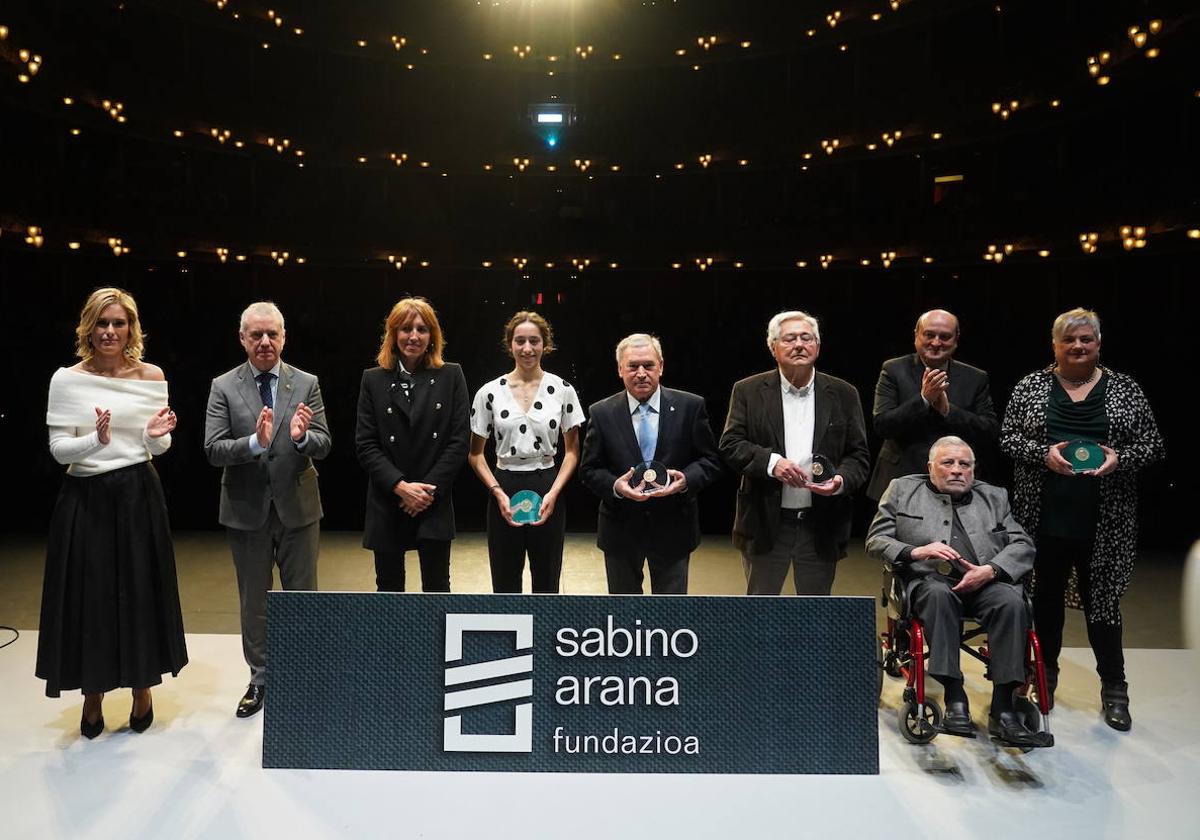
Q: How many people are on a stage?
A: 9